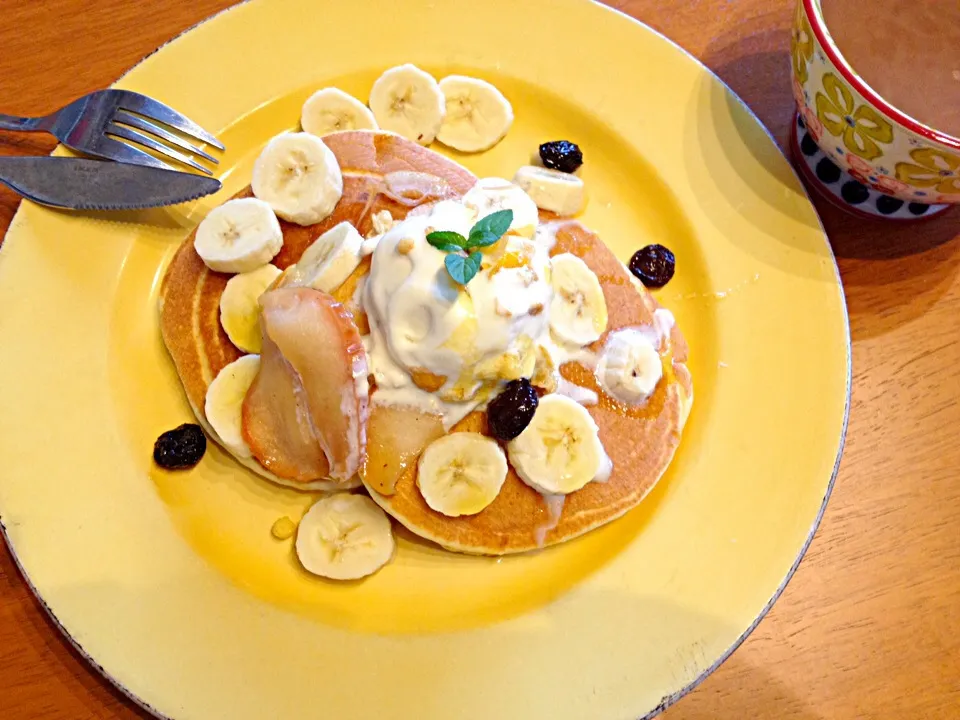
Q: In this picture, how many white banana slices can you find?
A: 15